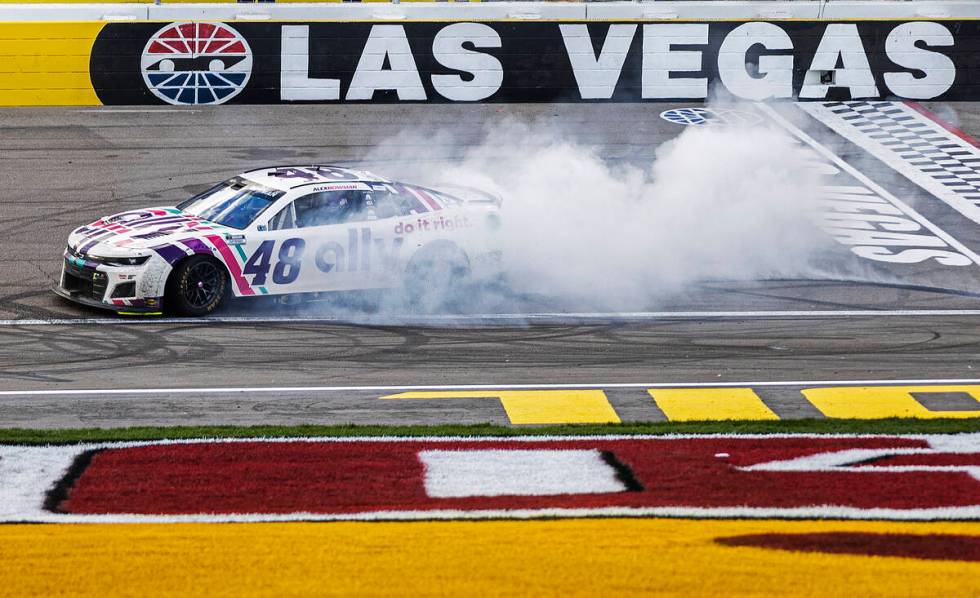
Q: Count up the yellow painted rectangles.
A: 3